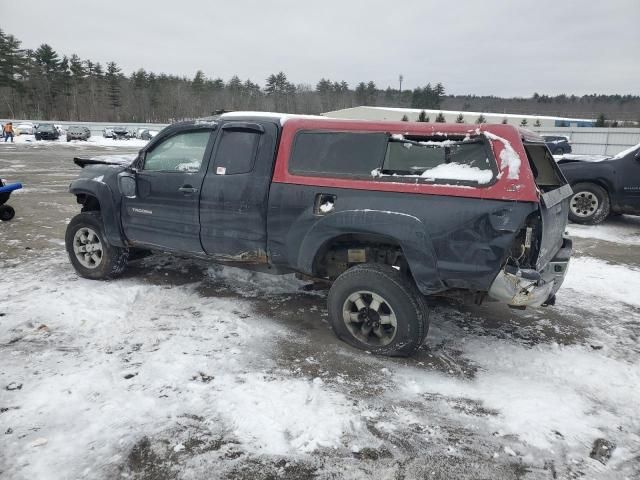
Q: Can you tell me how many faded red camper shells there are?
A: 1